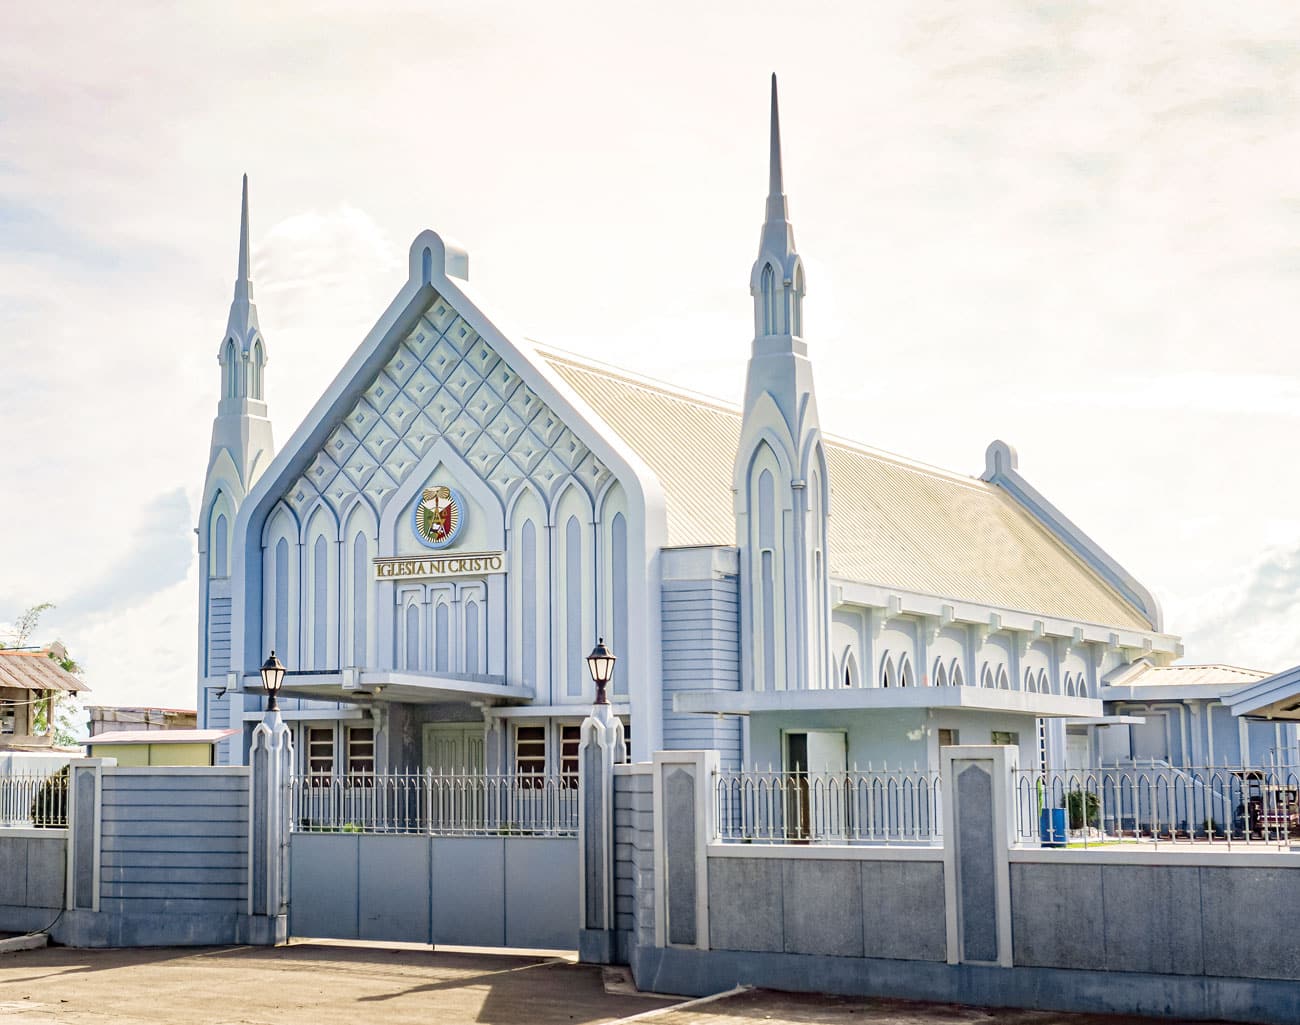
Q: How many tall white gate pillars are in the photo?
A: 2